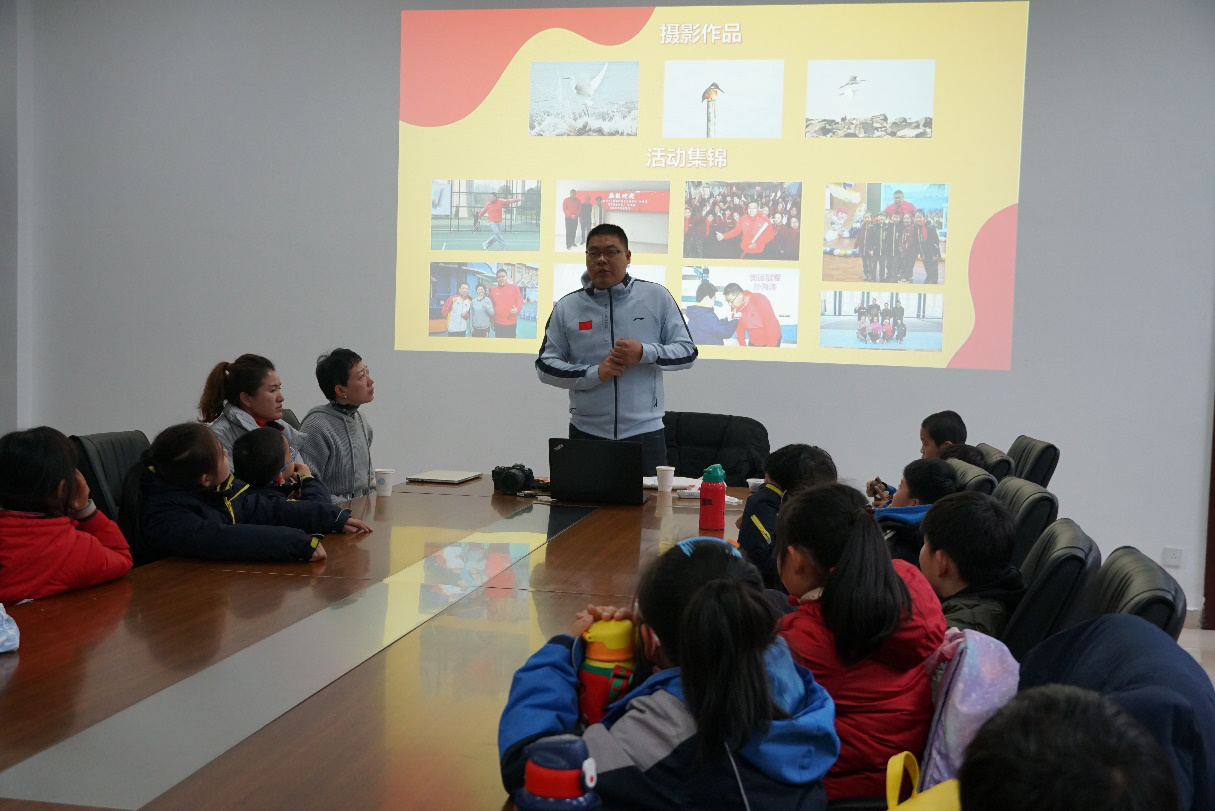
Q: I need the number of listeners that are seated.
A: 13